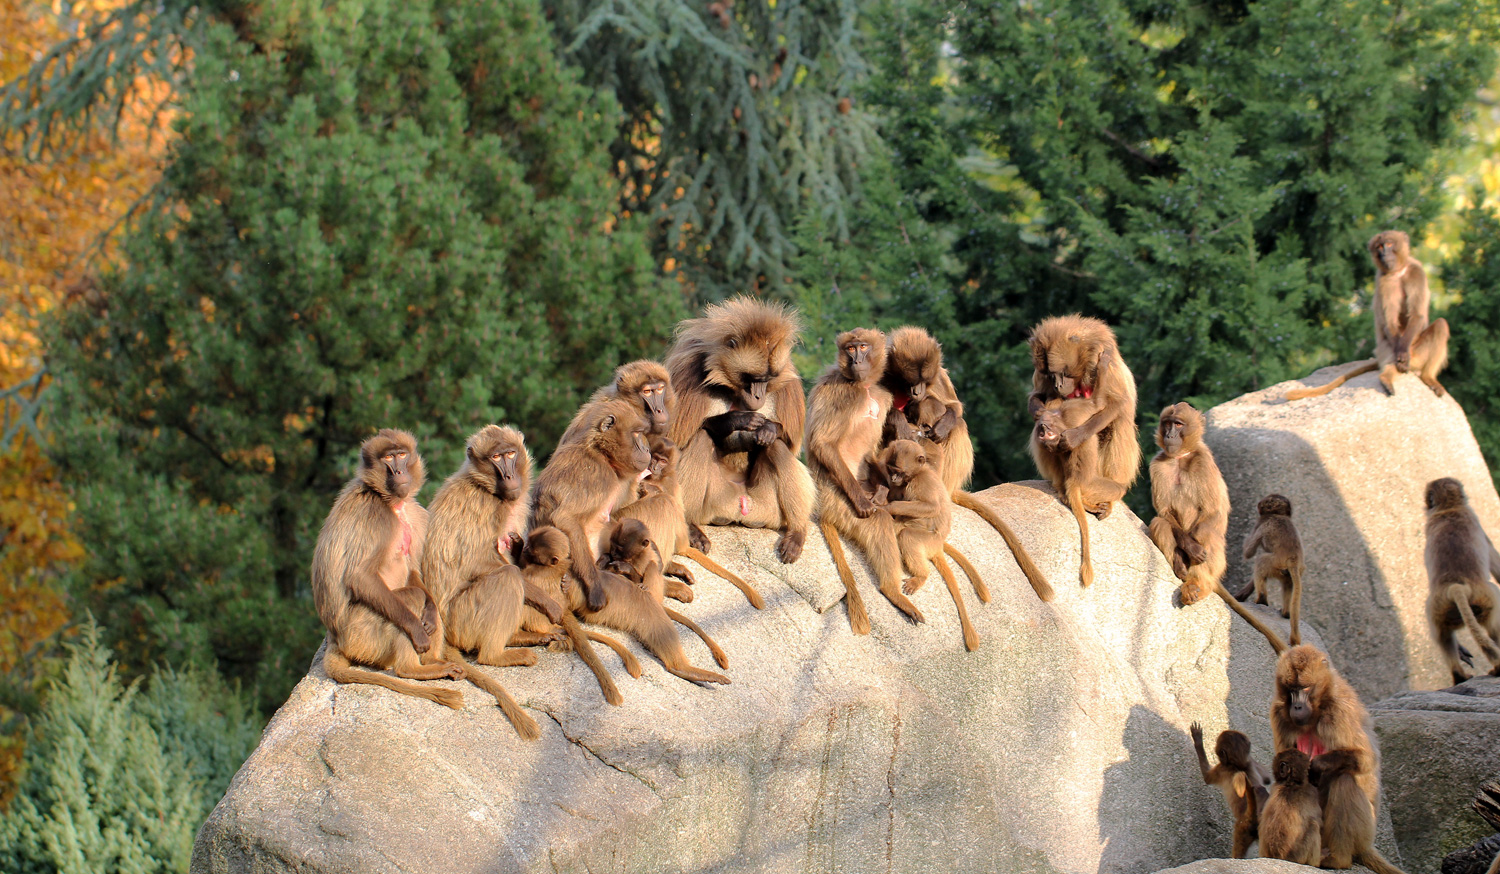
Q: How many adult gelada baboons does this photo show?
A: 12